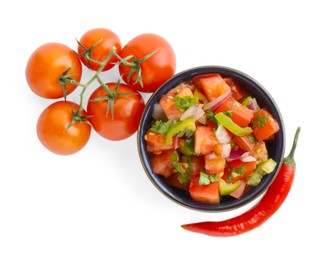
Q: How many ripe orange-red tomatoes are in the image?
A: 5